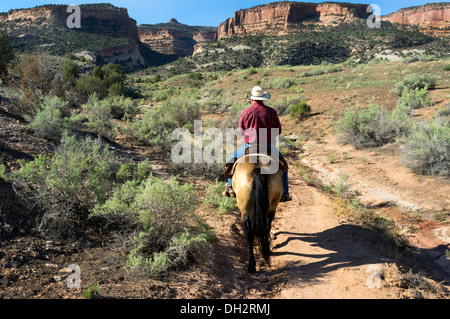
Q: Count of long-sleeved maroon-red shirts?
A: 1